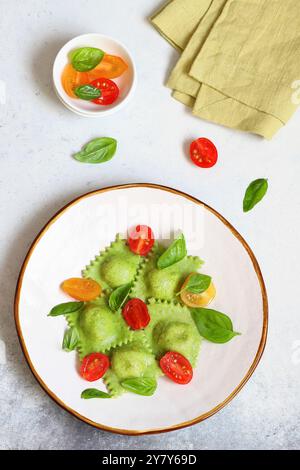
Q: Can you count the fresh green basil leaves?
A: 12